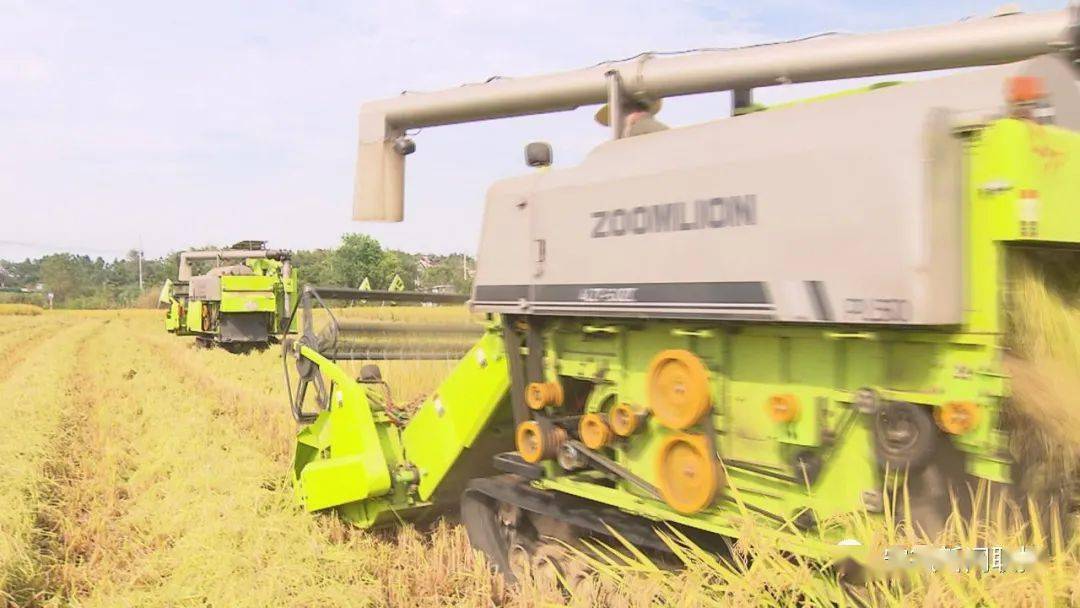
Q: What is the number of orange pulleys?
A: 8